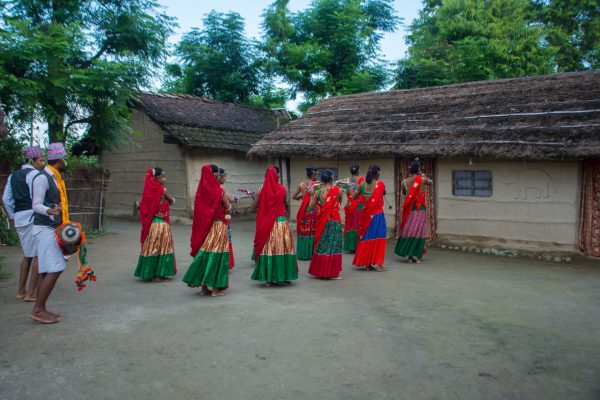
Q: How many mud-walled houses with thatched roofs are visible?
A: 2